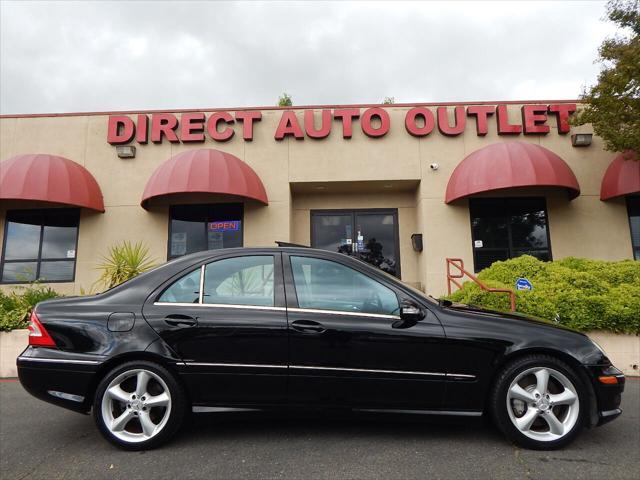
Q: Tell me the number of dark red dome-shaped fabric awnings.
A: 4